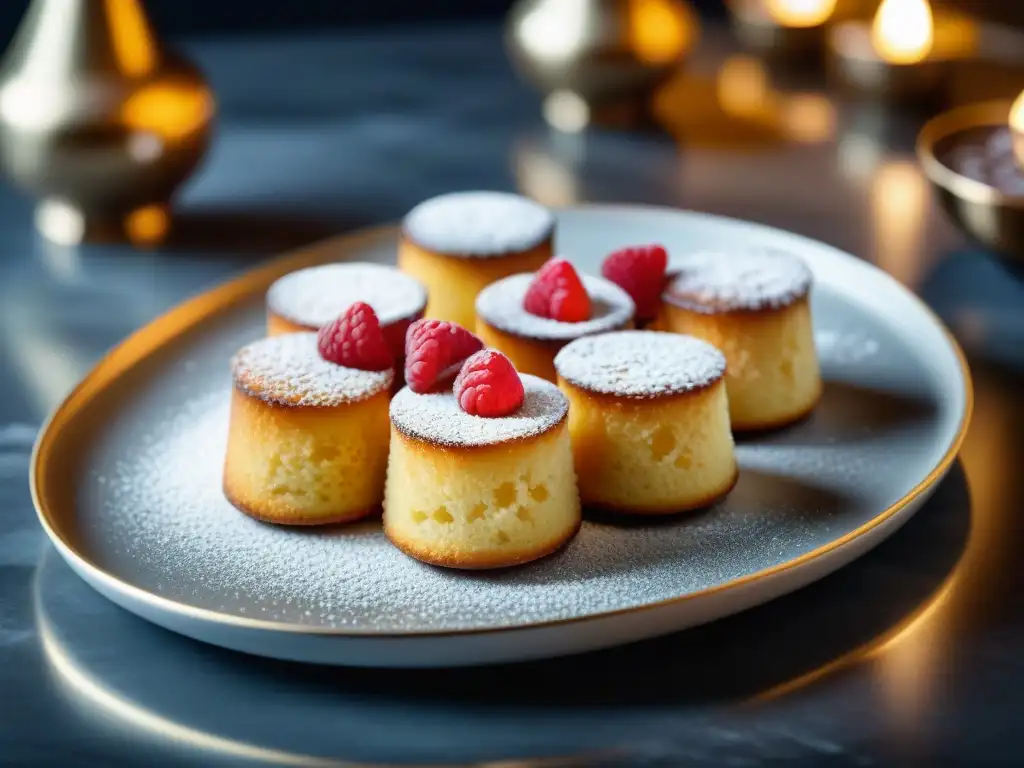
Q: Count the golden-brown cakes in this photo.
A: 7